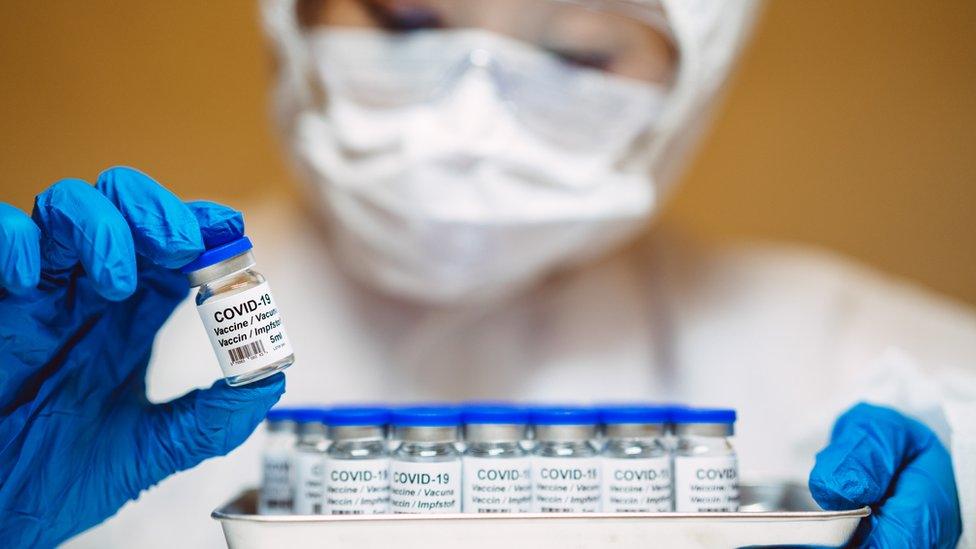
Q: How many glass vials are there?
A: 9